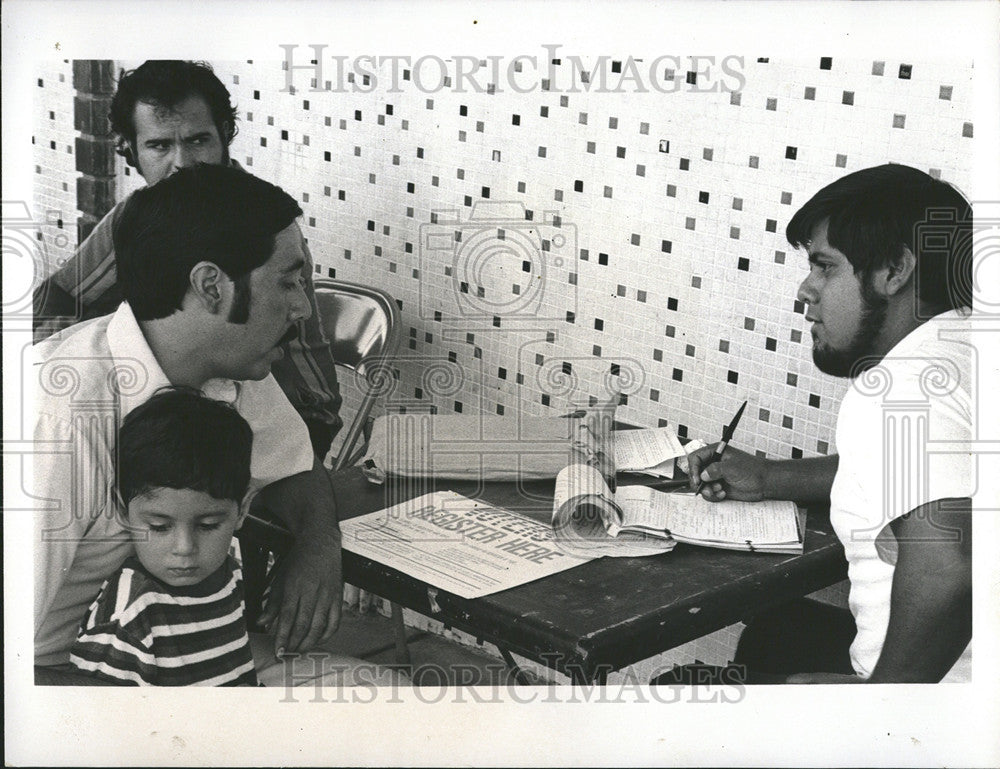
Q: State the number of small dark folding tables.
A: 1